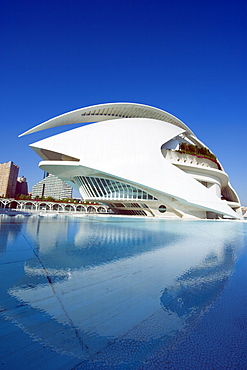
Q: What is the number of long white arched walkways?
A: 1